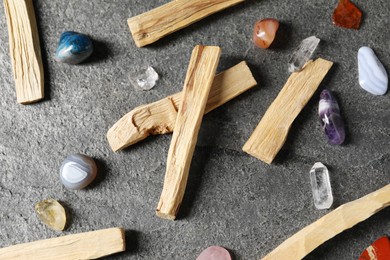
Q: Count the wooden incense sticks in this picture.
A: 7